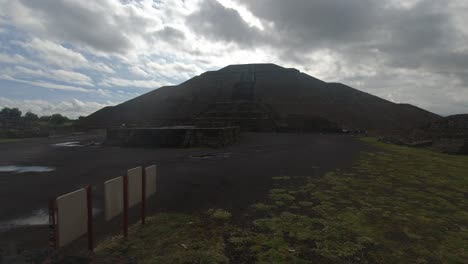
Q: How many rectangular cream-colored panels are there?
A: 4